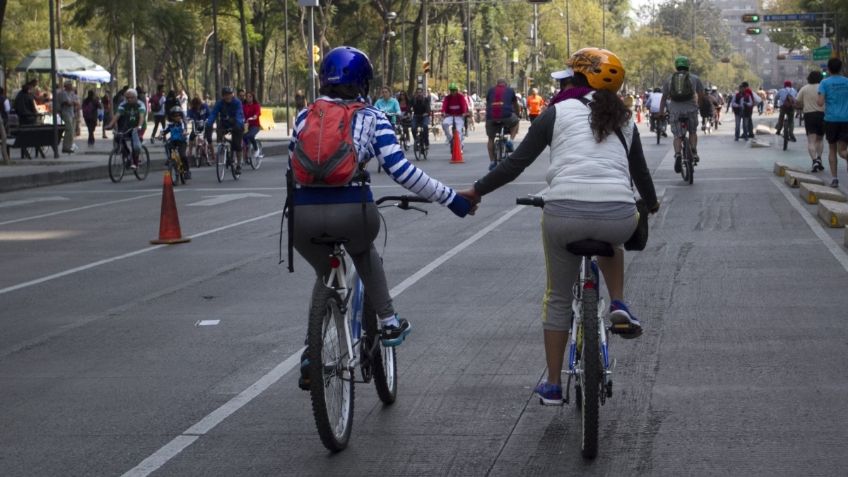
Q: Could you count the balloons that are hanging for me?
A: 0